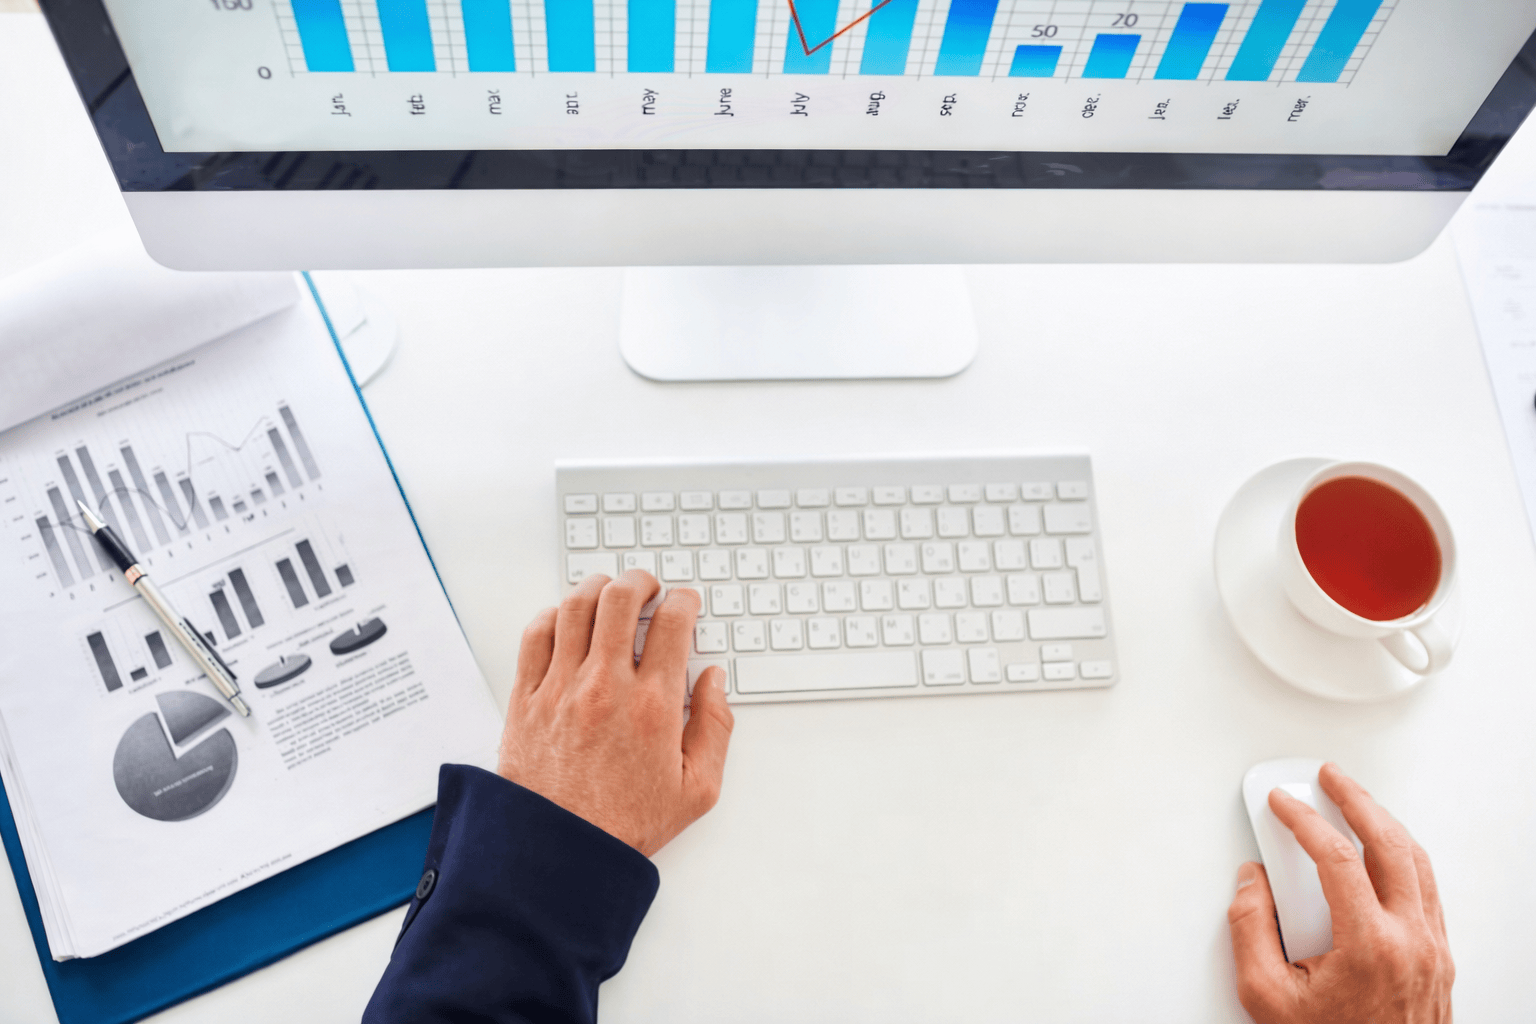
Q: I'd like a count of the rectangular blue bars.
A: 14